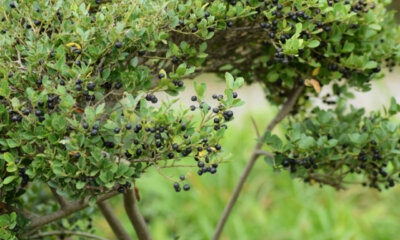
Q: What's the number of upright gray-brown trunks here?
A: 3